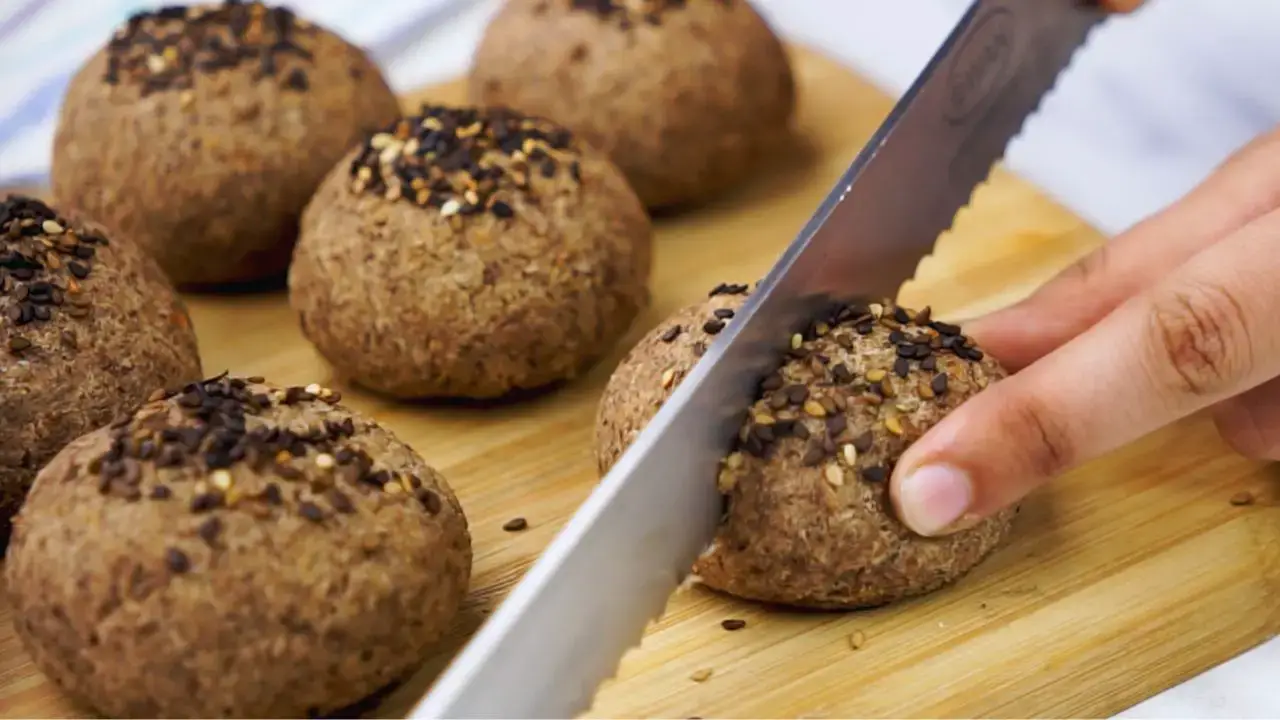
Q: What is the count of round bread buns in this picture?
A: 6